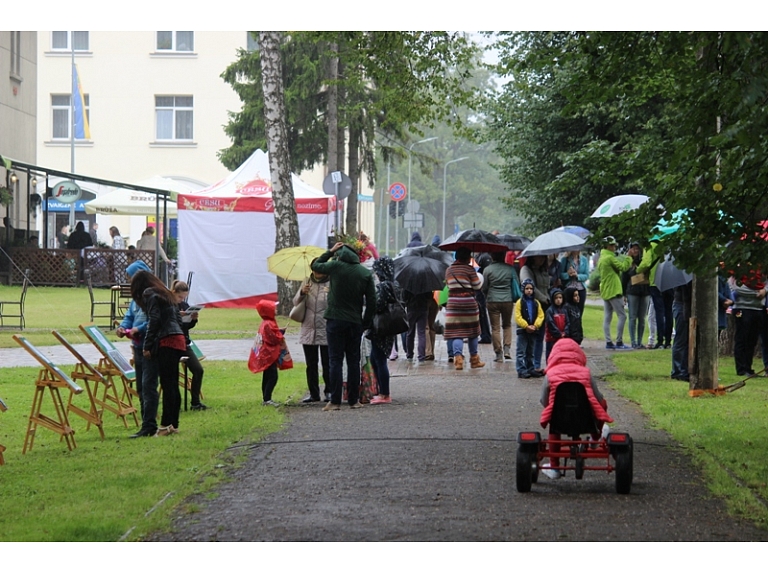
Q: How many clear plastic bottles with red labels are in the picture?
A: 0